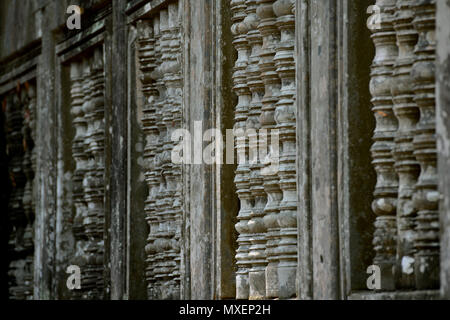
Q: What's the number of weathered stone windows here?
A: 5